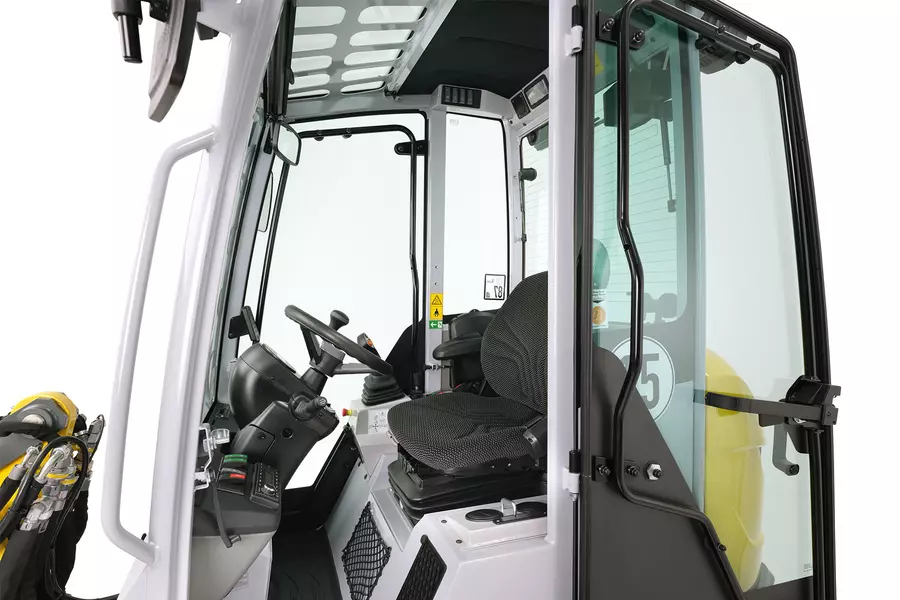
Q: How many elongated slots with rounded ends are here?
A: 10